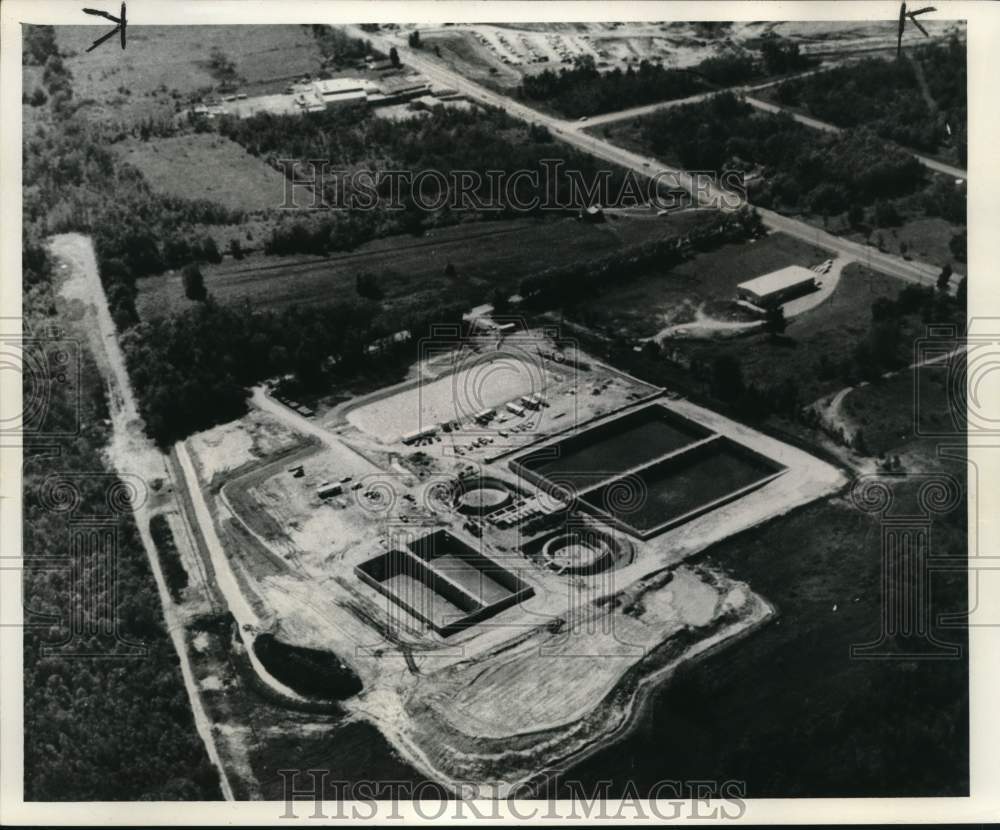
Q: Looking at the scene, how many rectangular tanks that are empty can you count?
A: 2